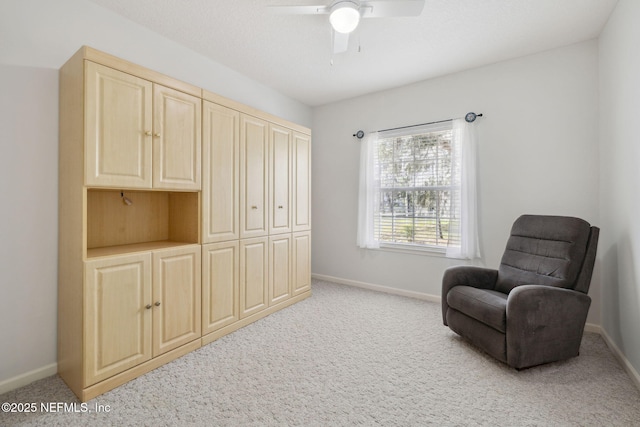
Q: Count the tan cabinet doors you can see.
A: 12